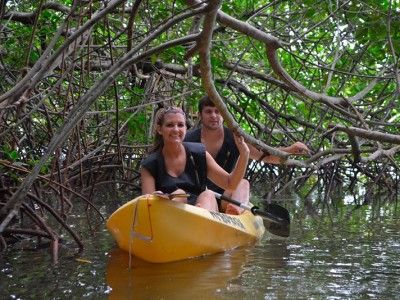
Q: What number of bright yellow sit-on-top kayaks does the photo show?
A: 1